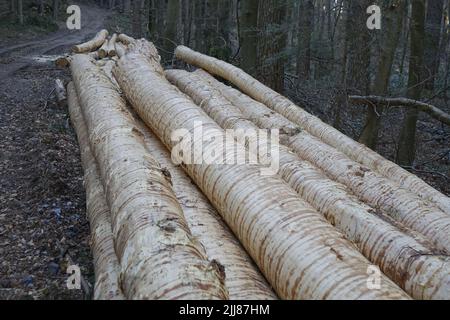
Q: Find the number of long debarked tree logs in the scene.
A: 7